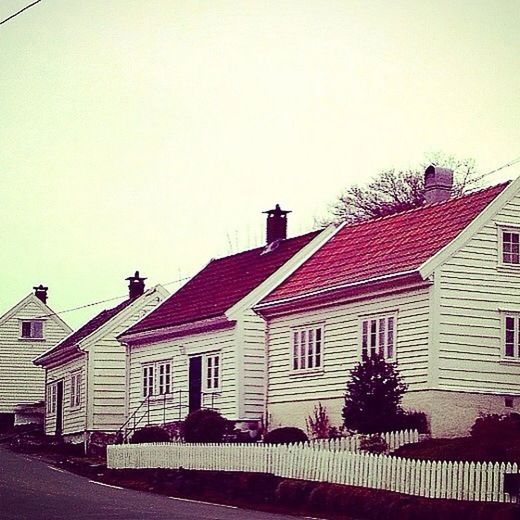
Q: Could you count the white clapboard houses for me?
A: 4